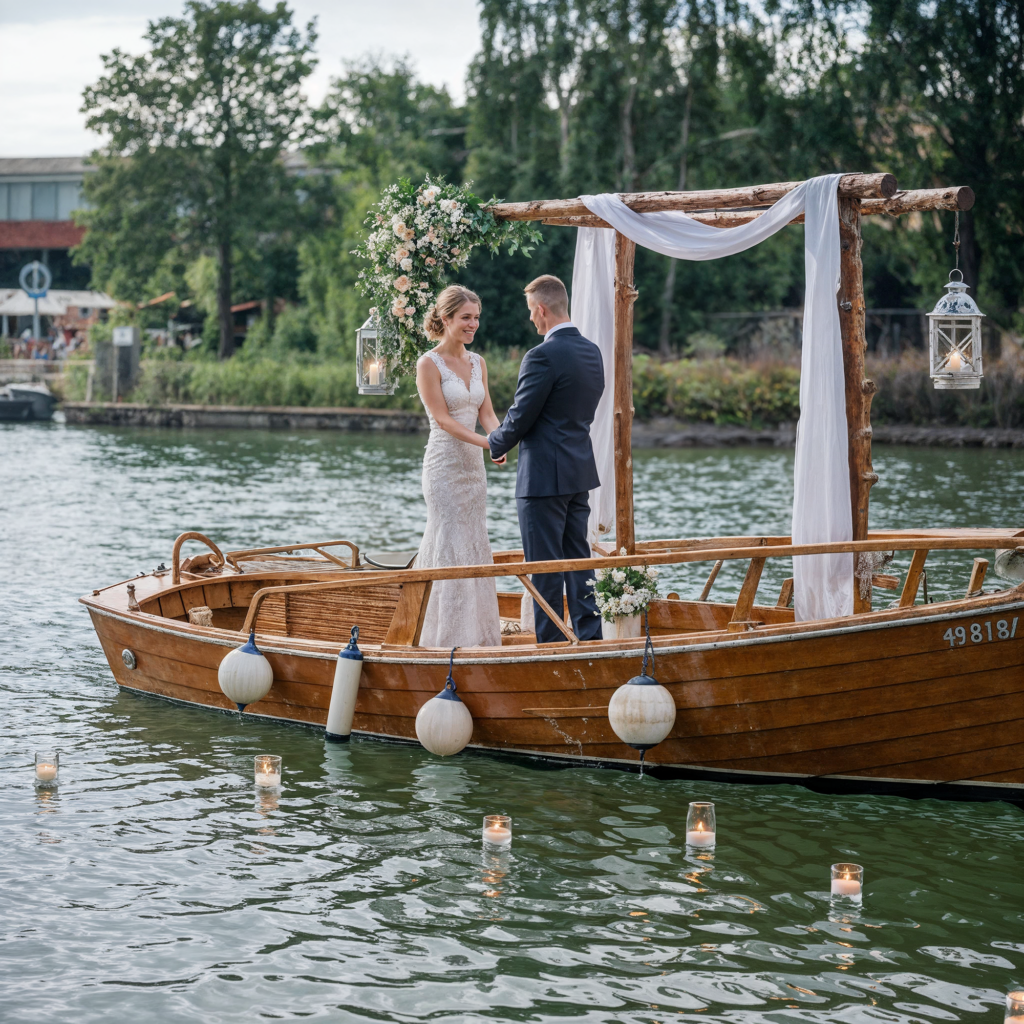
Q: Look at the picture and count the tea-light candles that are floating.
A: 6